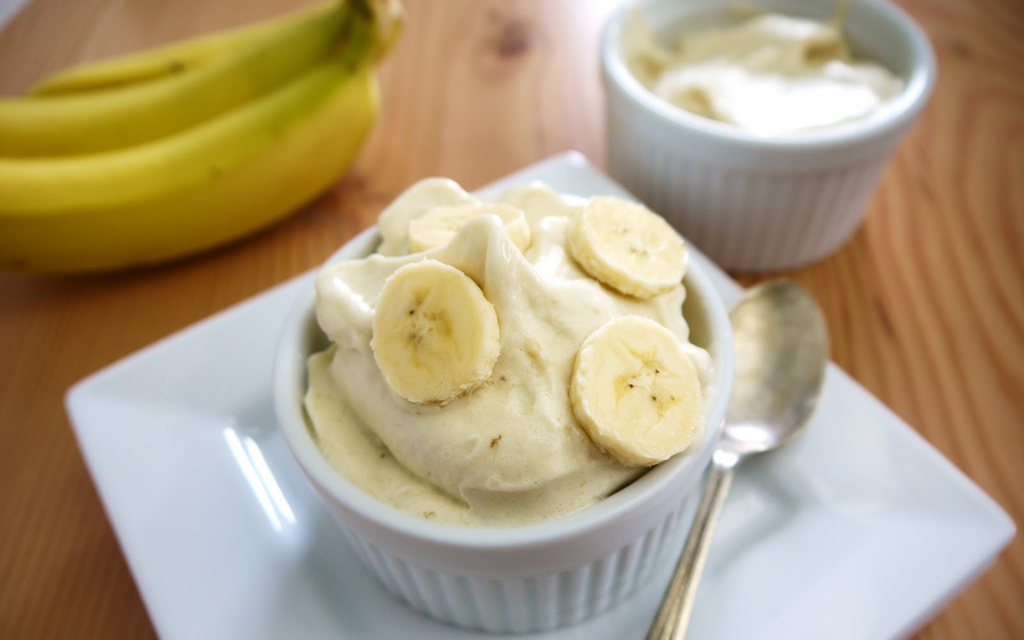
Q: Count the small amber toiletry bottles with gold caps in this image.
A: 0